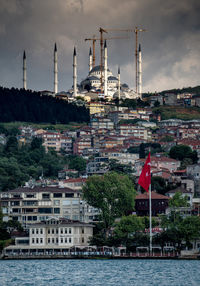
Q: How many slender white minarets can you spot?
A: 7